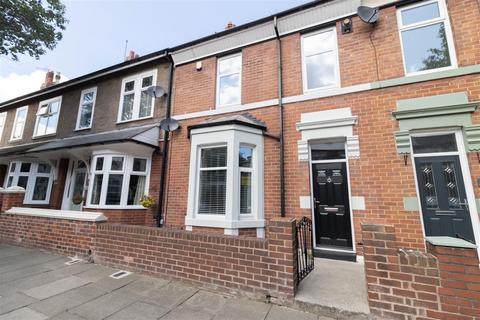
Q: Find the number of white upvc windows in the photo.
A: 11